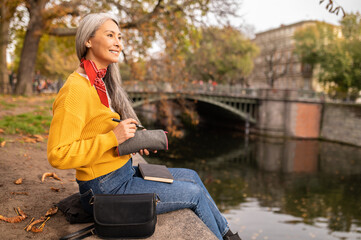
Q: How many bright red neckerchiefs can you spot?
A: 1